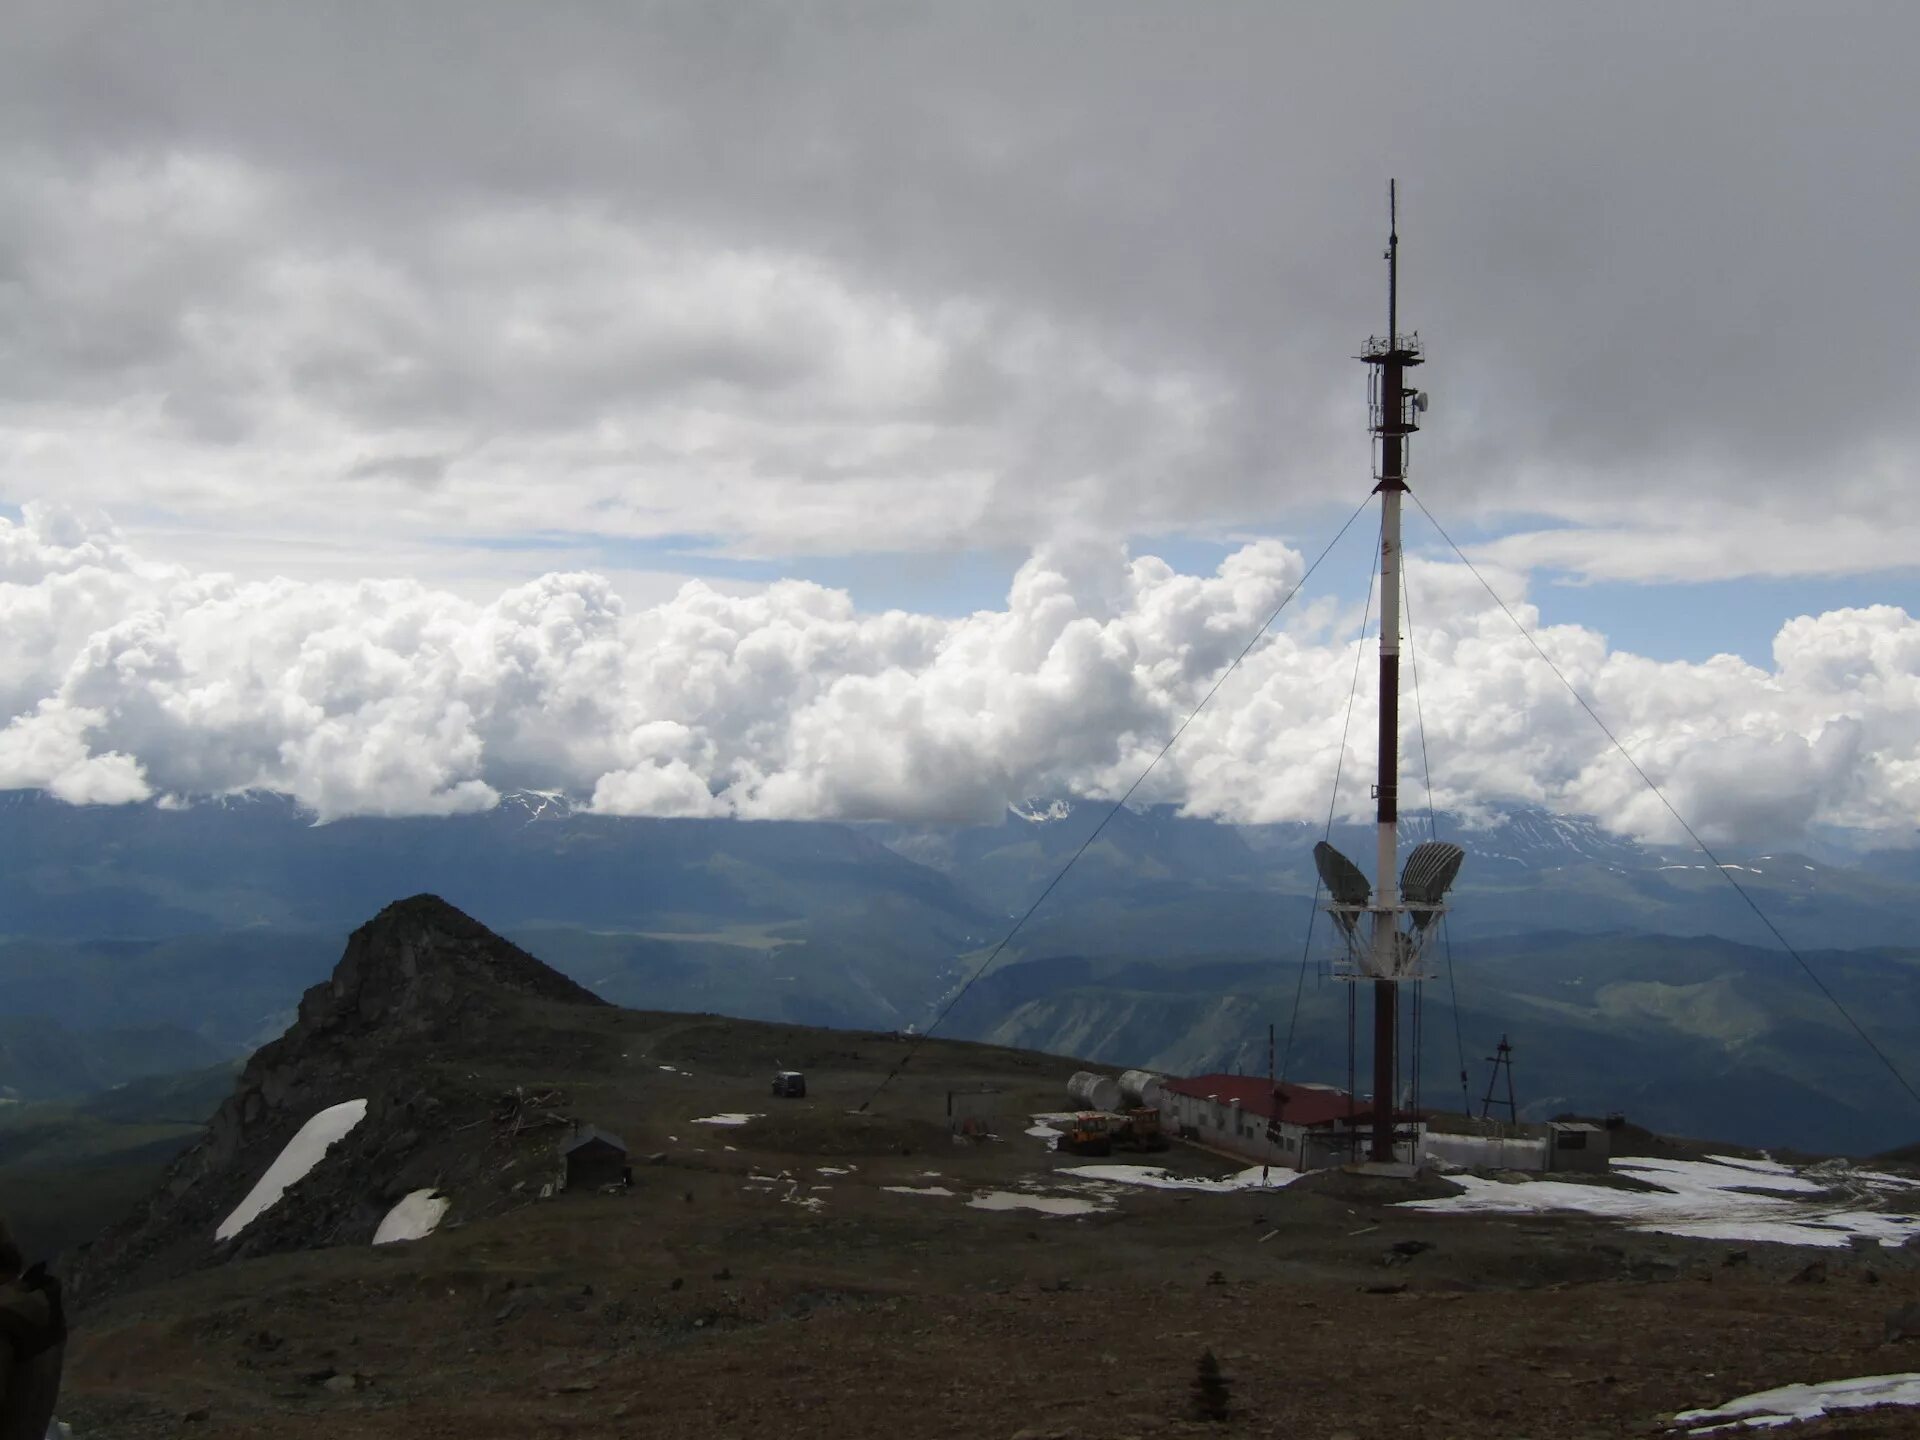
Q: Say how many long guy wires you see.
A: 4